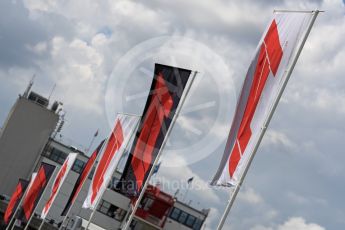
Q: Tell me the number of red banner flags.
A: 7